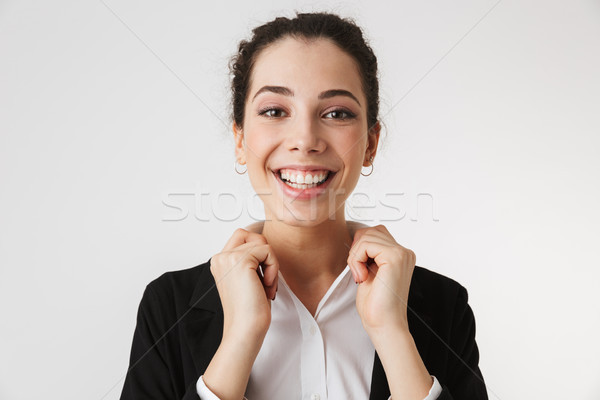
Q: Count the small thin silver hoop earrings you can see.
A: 2